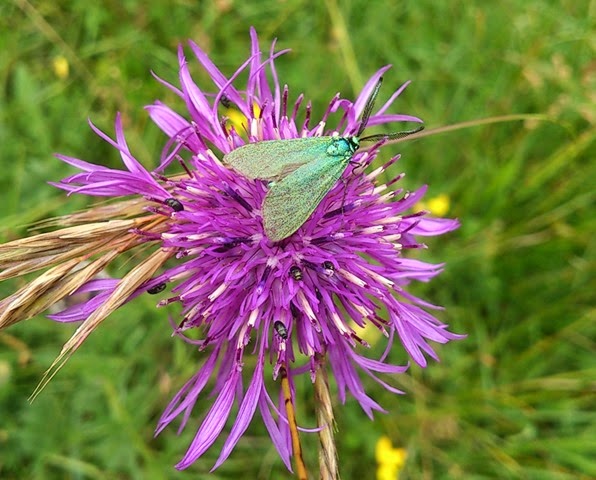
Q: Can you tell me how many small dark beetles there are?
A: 6